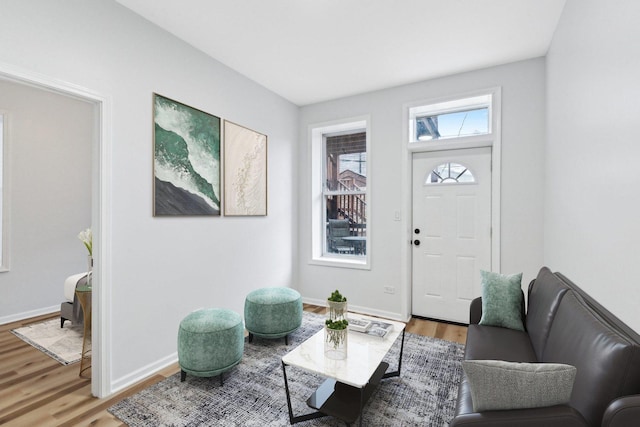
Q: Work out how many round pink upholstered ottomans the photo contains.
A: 0